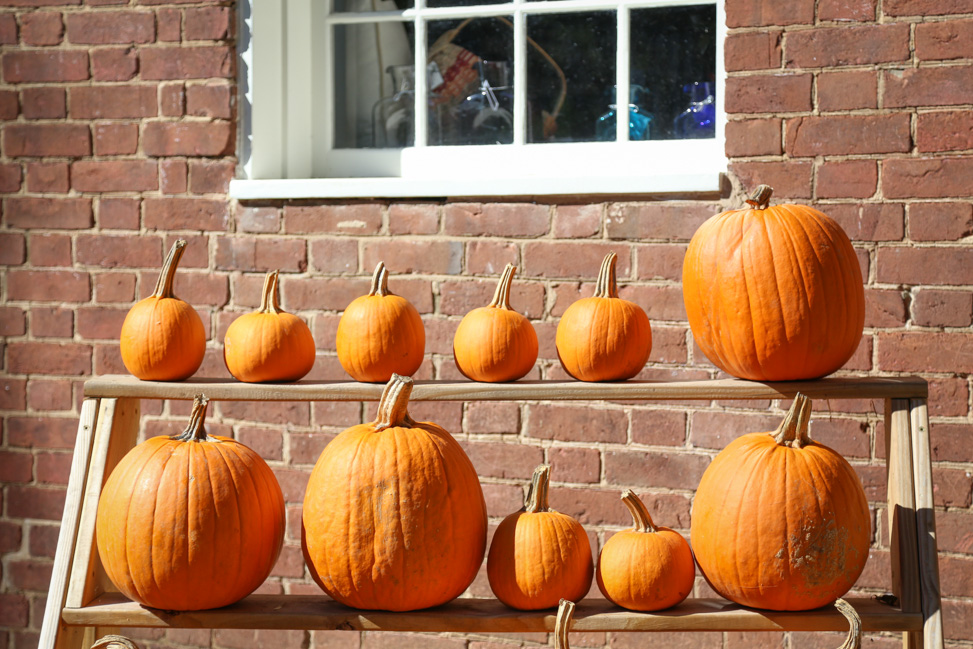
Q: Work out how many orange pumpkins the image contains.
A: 11